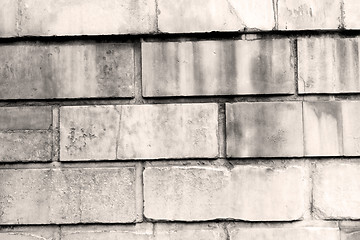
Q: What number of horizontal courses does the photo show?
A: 5